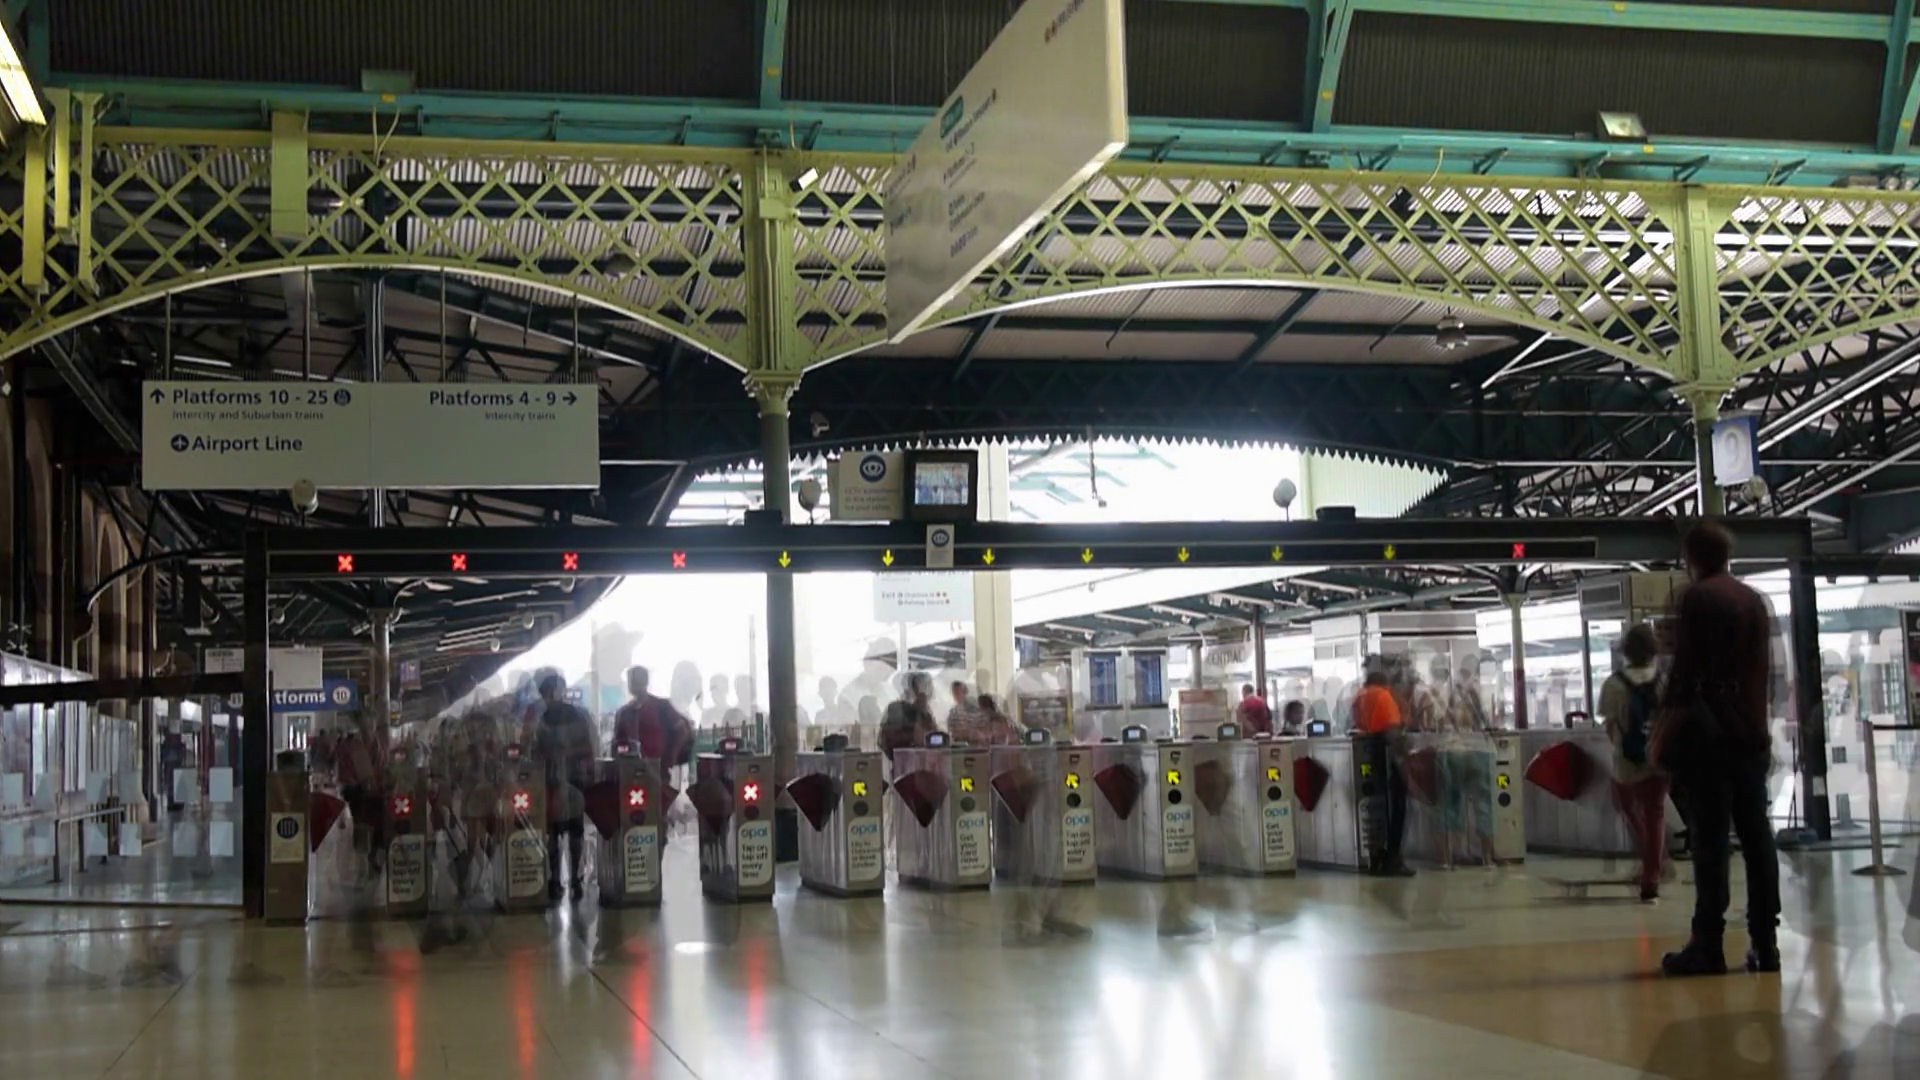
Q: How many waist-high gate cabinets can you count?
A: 13